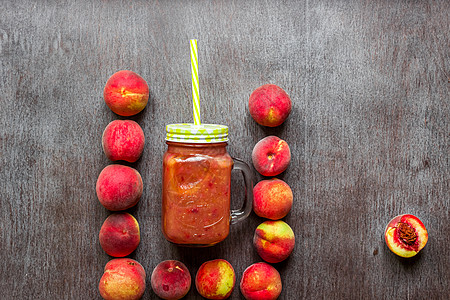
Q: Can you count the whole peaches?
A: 12